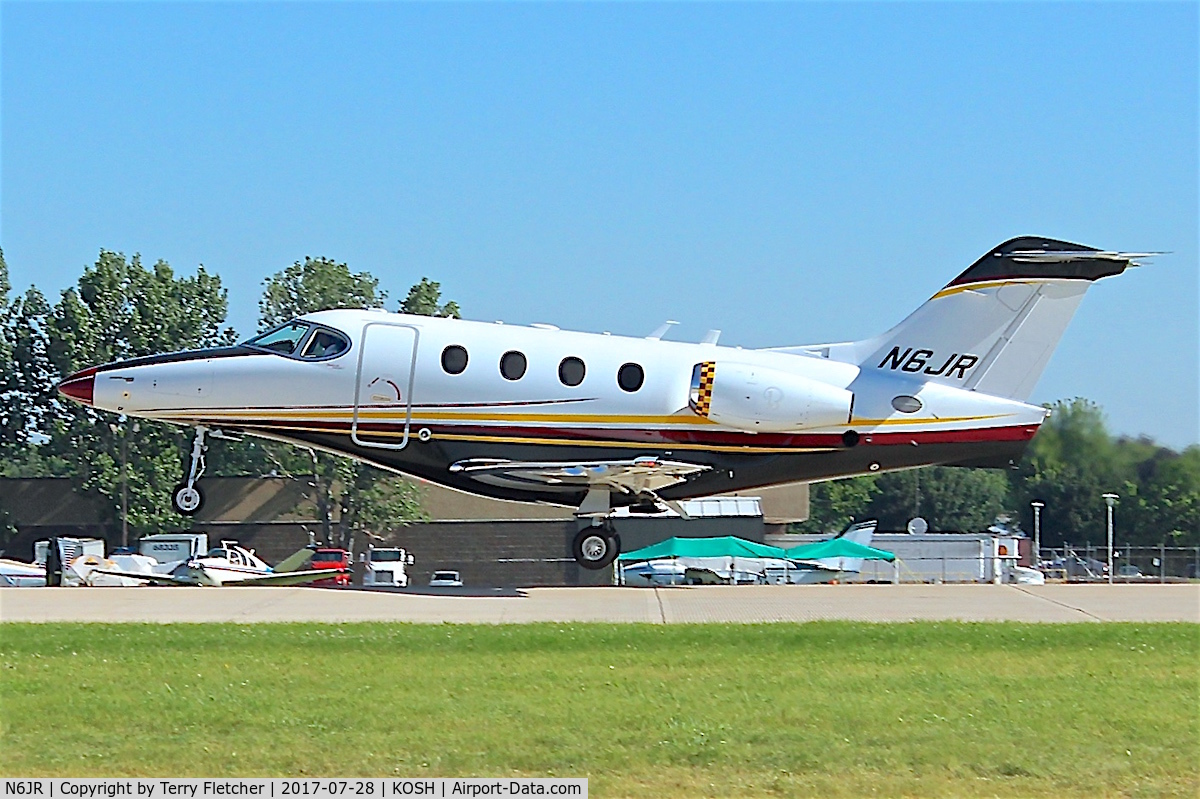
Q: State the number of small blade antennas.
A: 2